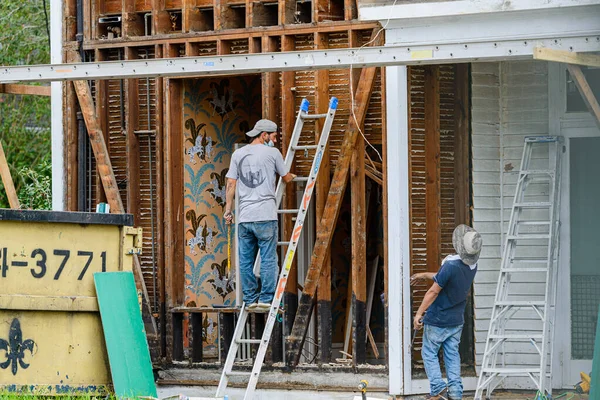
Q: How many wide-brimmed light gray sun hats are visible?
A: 1